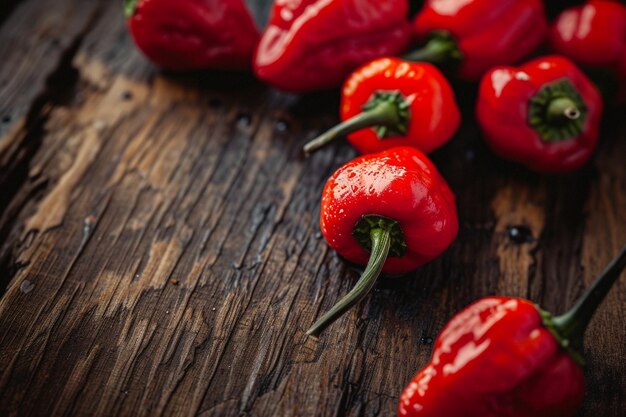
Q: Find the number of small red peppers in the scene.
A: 8